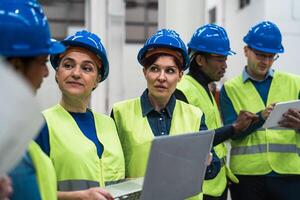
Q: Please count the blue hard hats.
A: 5